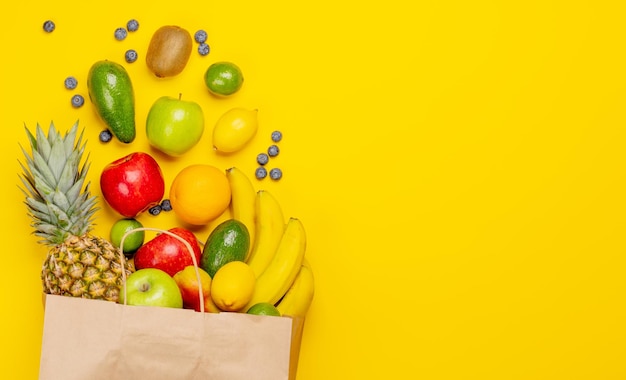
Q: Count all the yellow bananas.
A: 4